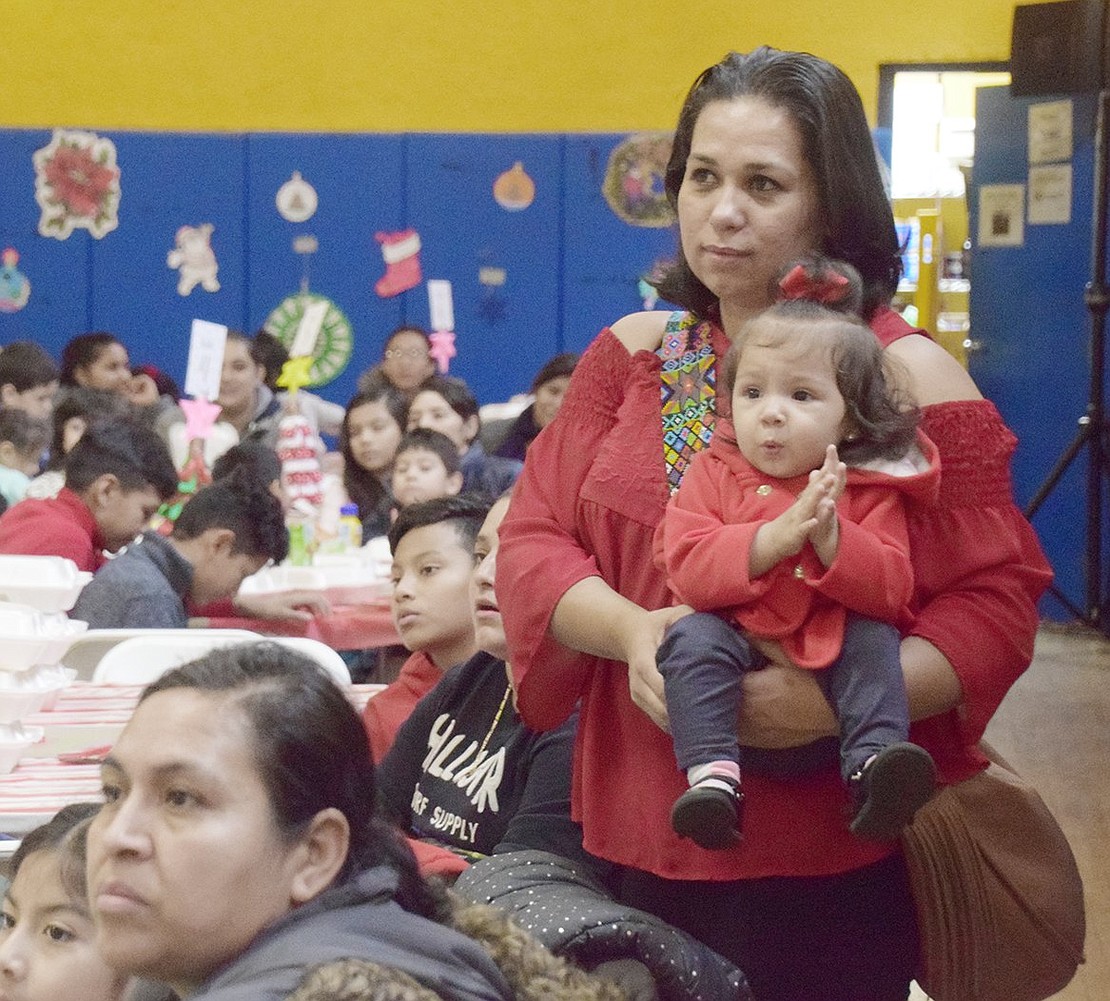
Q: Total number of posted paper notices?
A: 3